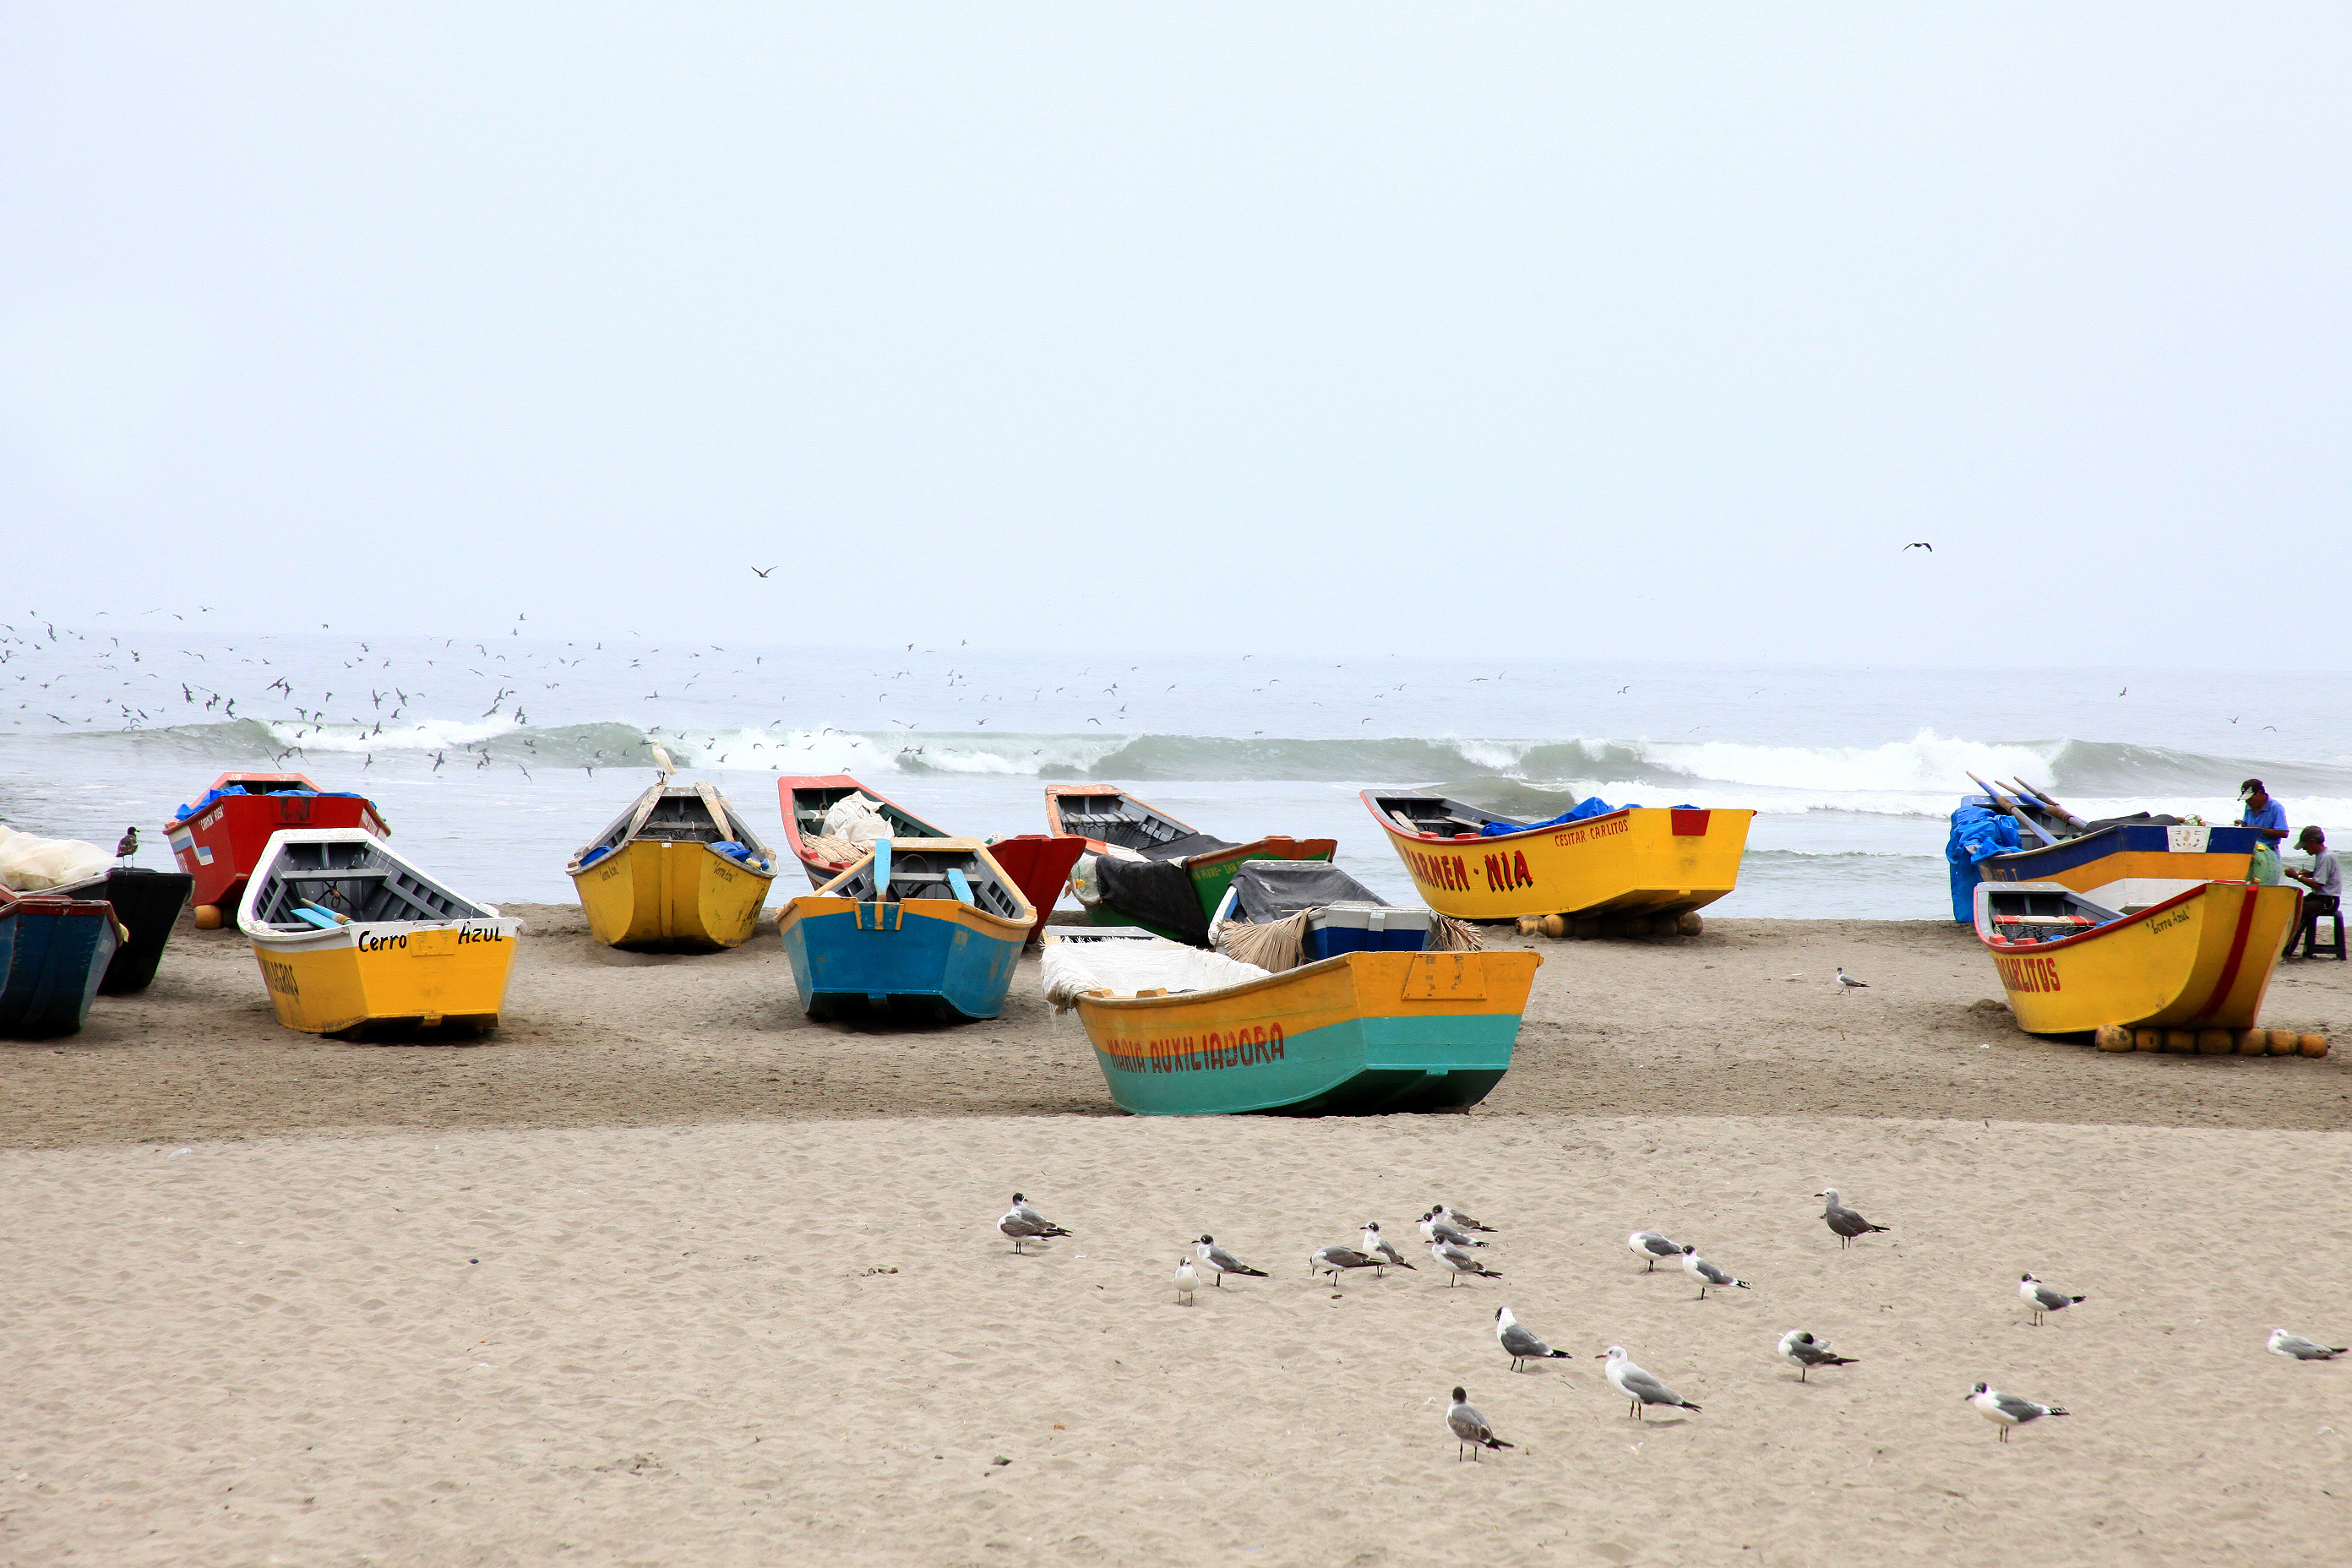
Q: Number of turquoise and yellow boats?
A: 1